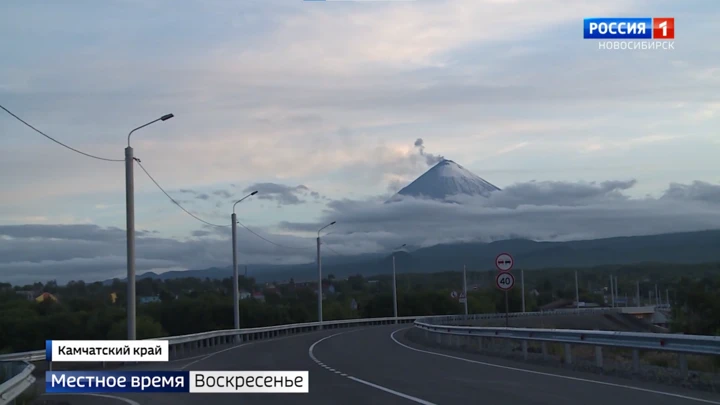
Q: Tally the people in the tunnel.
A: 0